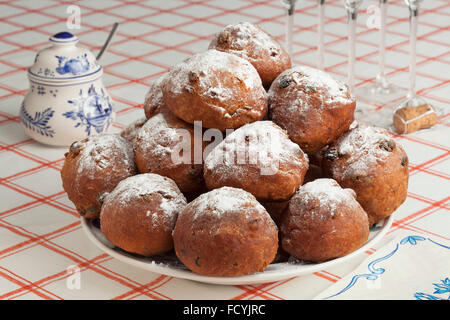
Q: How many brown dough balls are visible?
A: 12